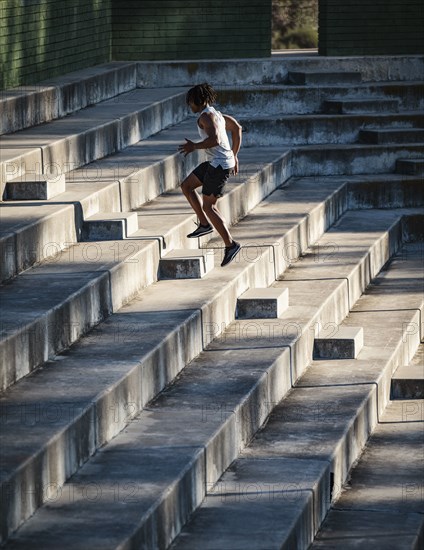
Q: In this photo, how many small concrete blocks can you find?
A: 10